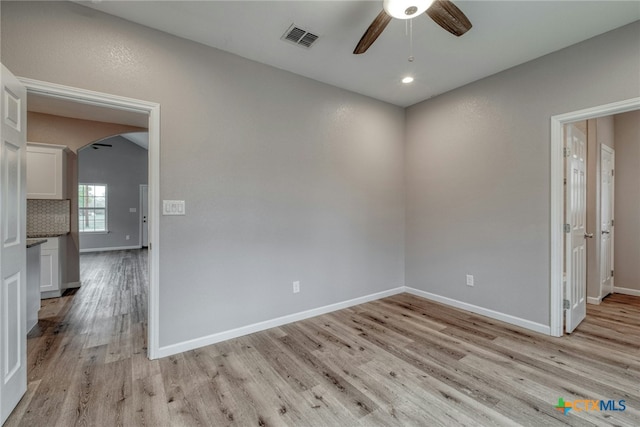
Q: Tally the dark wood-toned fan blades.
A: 2